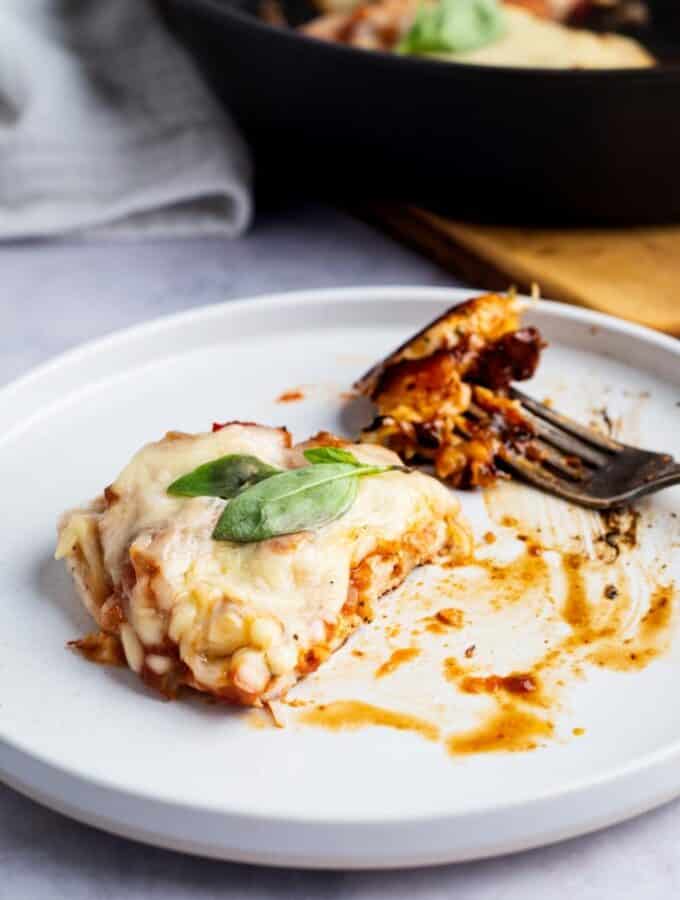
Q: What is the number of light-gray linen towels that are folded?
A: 1